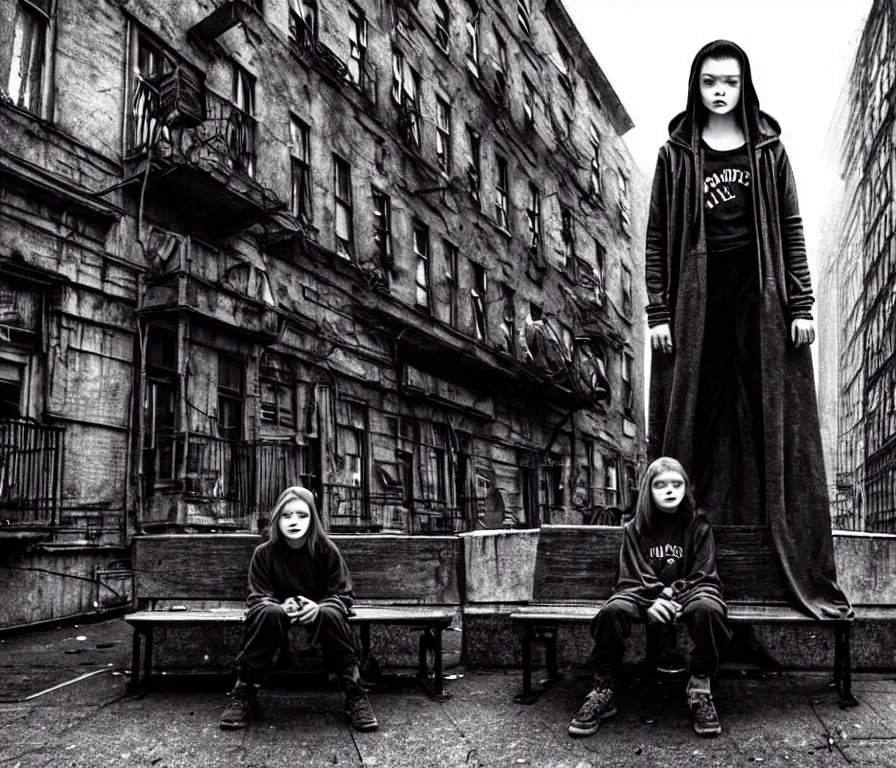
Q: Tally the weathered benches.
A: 2